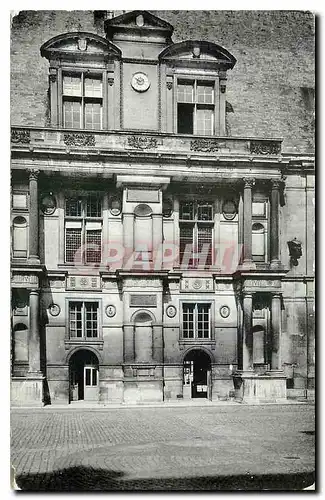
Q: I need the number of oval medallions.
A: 8